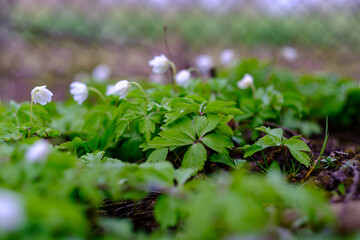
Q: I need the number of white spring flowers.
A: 12